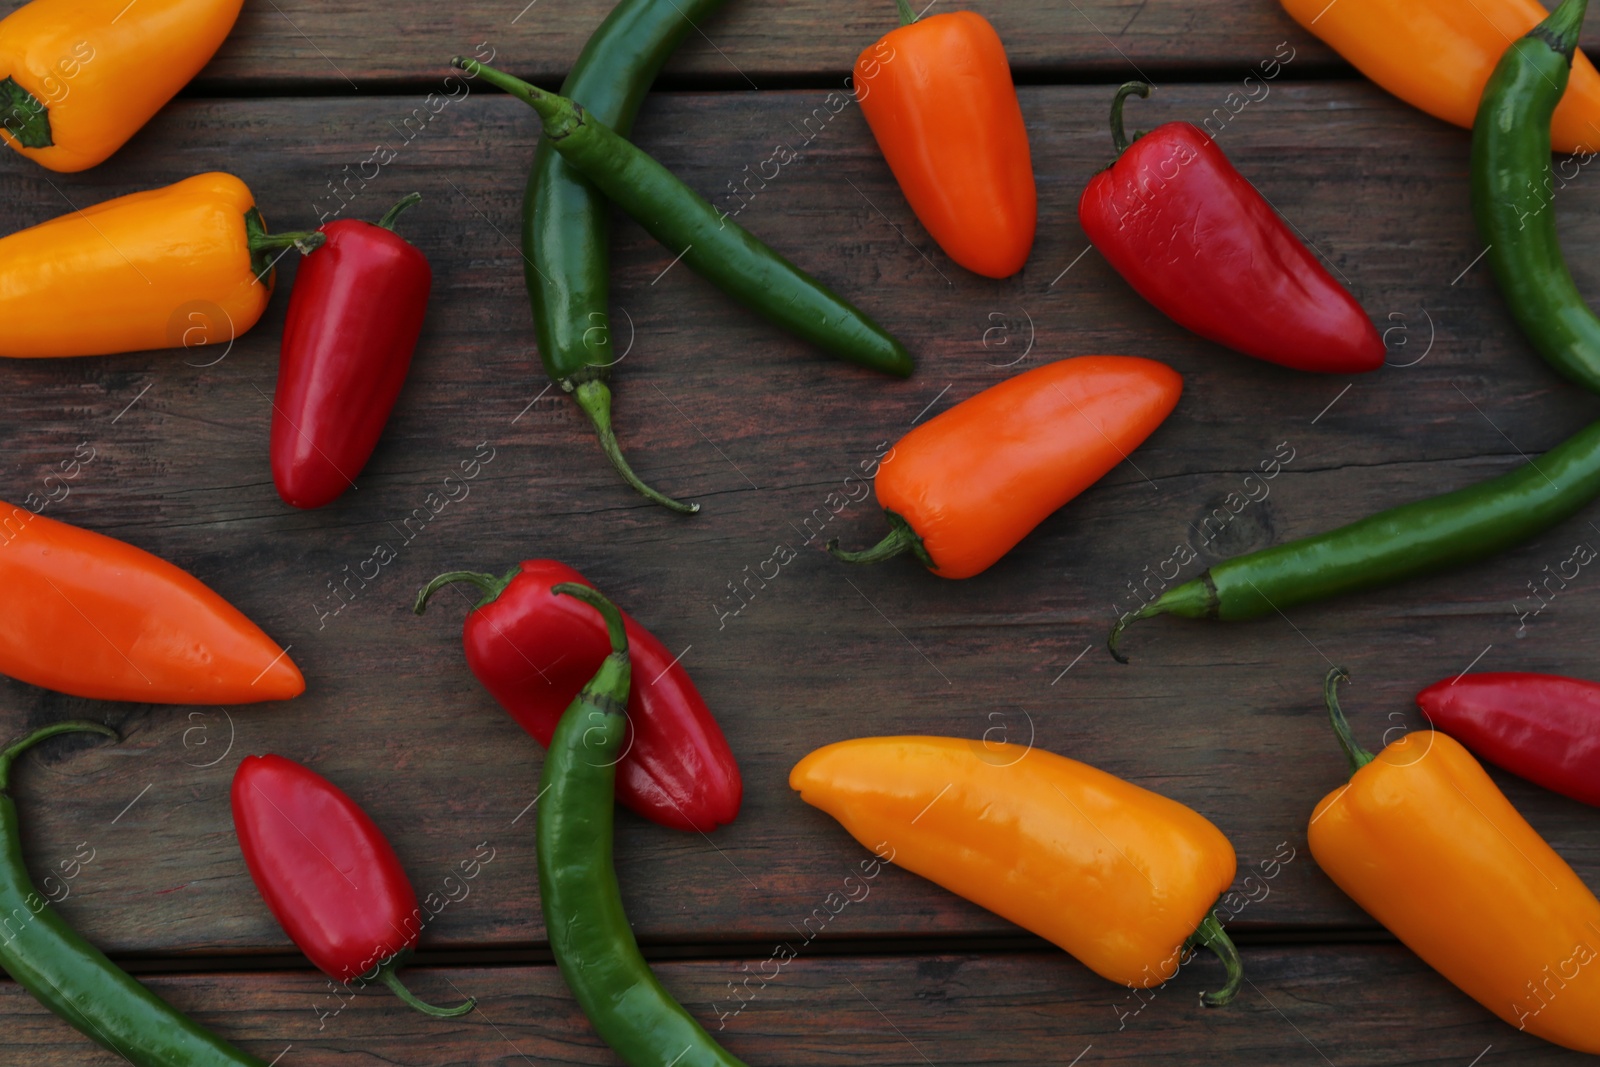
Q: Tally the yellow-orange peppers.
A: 5